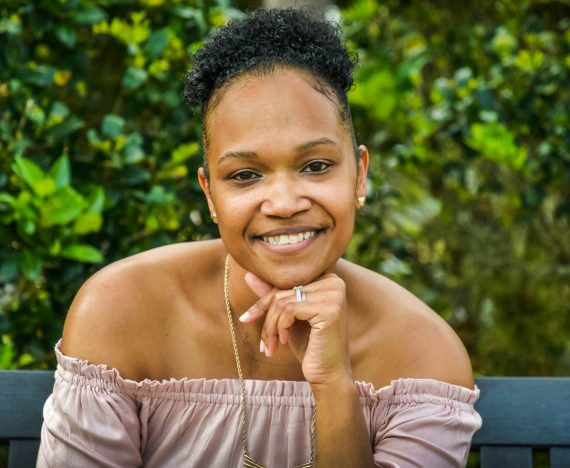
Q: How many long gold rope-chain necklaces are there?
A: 1